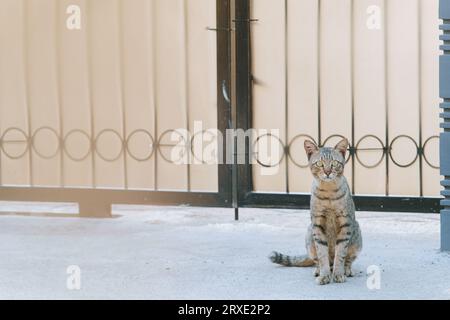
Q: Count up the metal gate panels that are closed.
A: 2